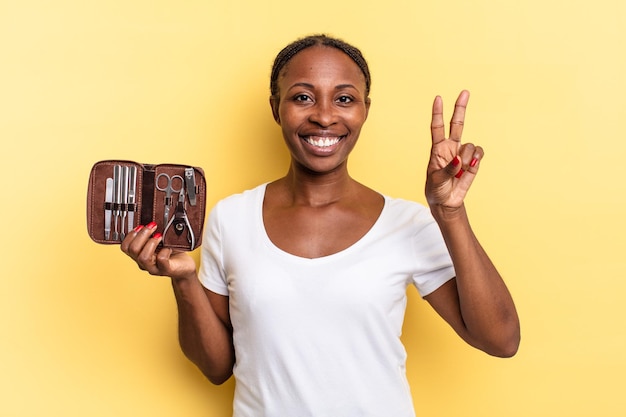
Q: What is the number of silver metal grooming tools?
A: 7